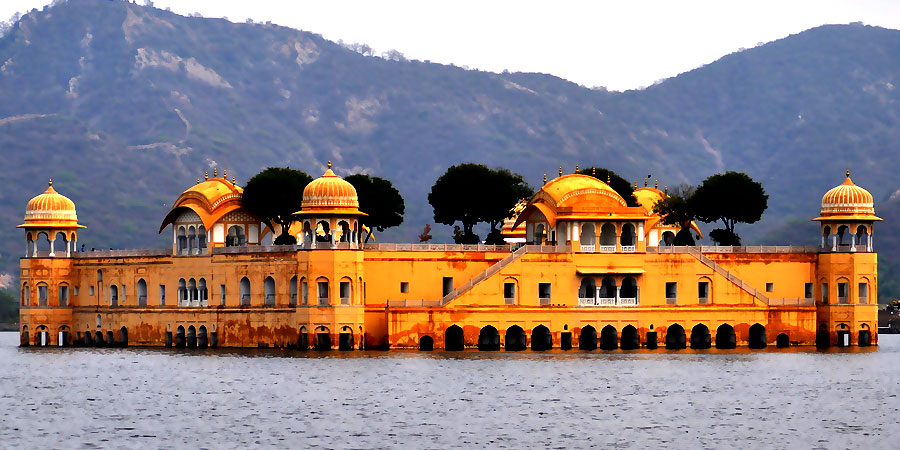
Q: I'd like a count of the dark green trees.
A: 7